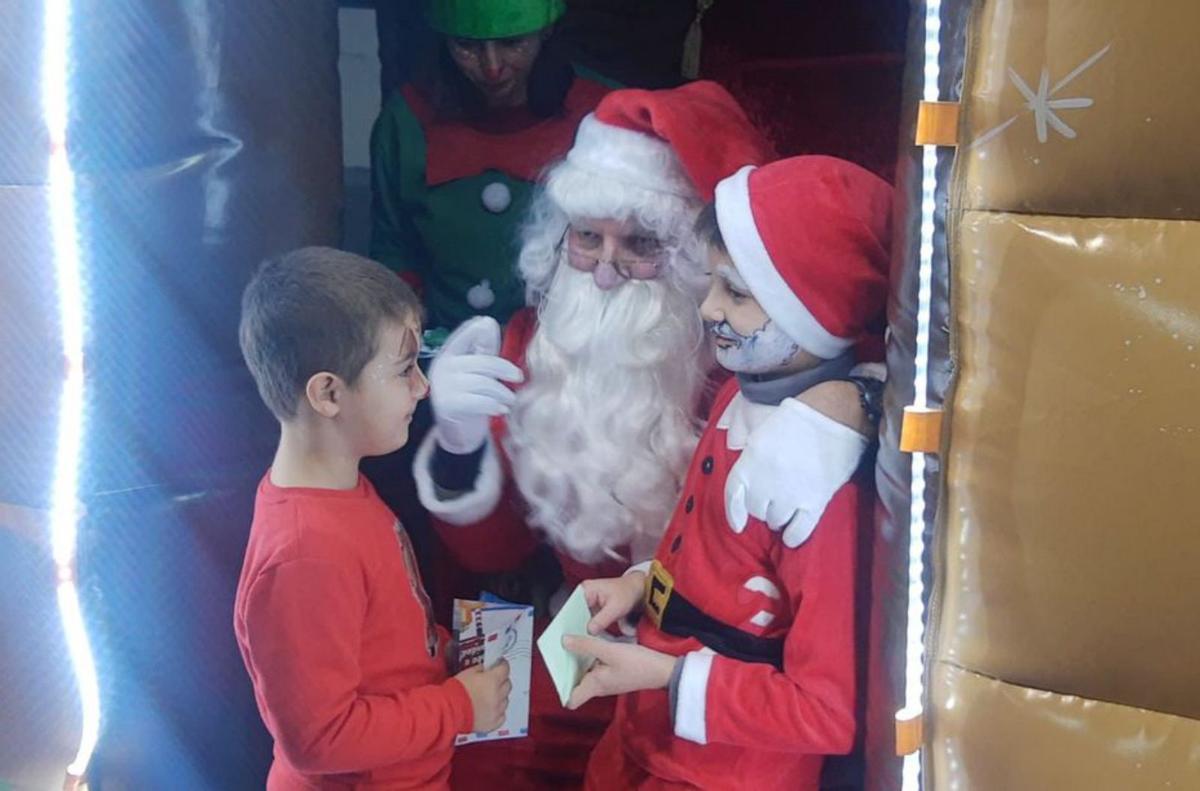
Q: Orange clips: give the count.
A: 3